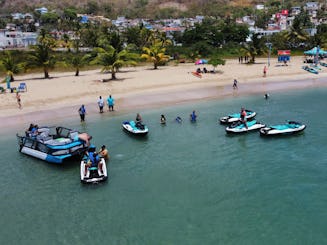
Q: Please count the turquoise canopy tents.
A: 1